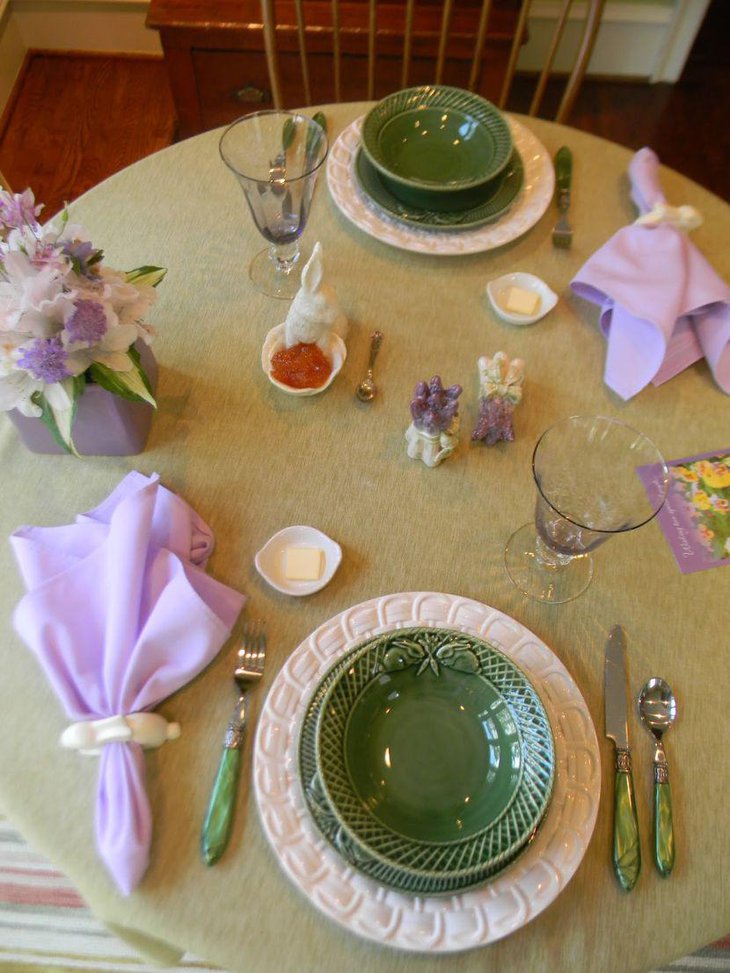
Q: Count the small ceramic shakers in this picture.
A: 2